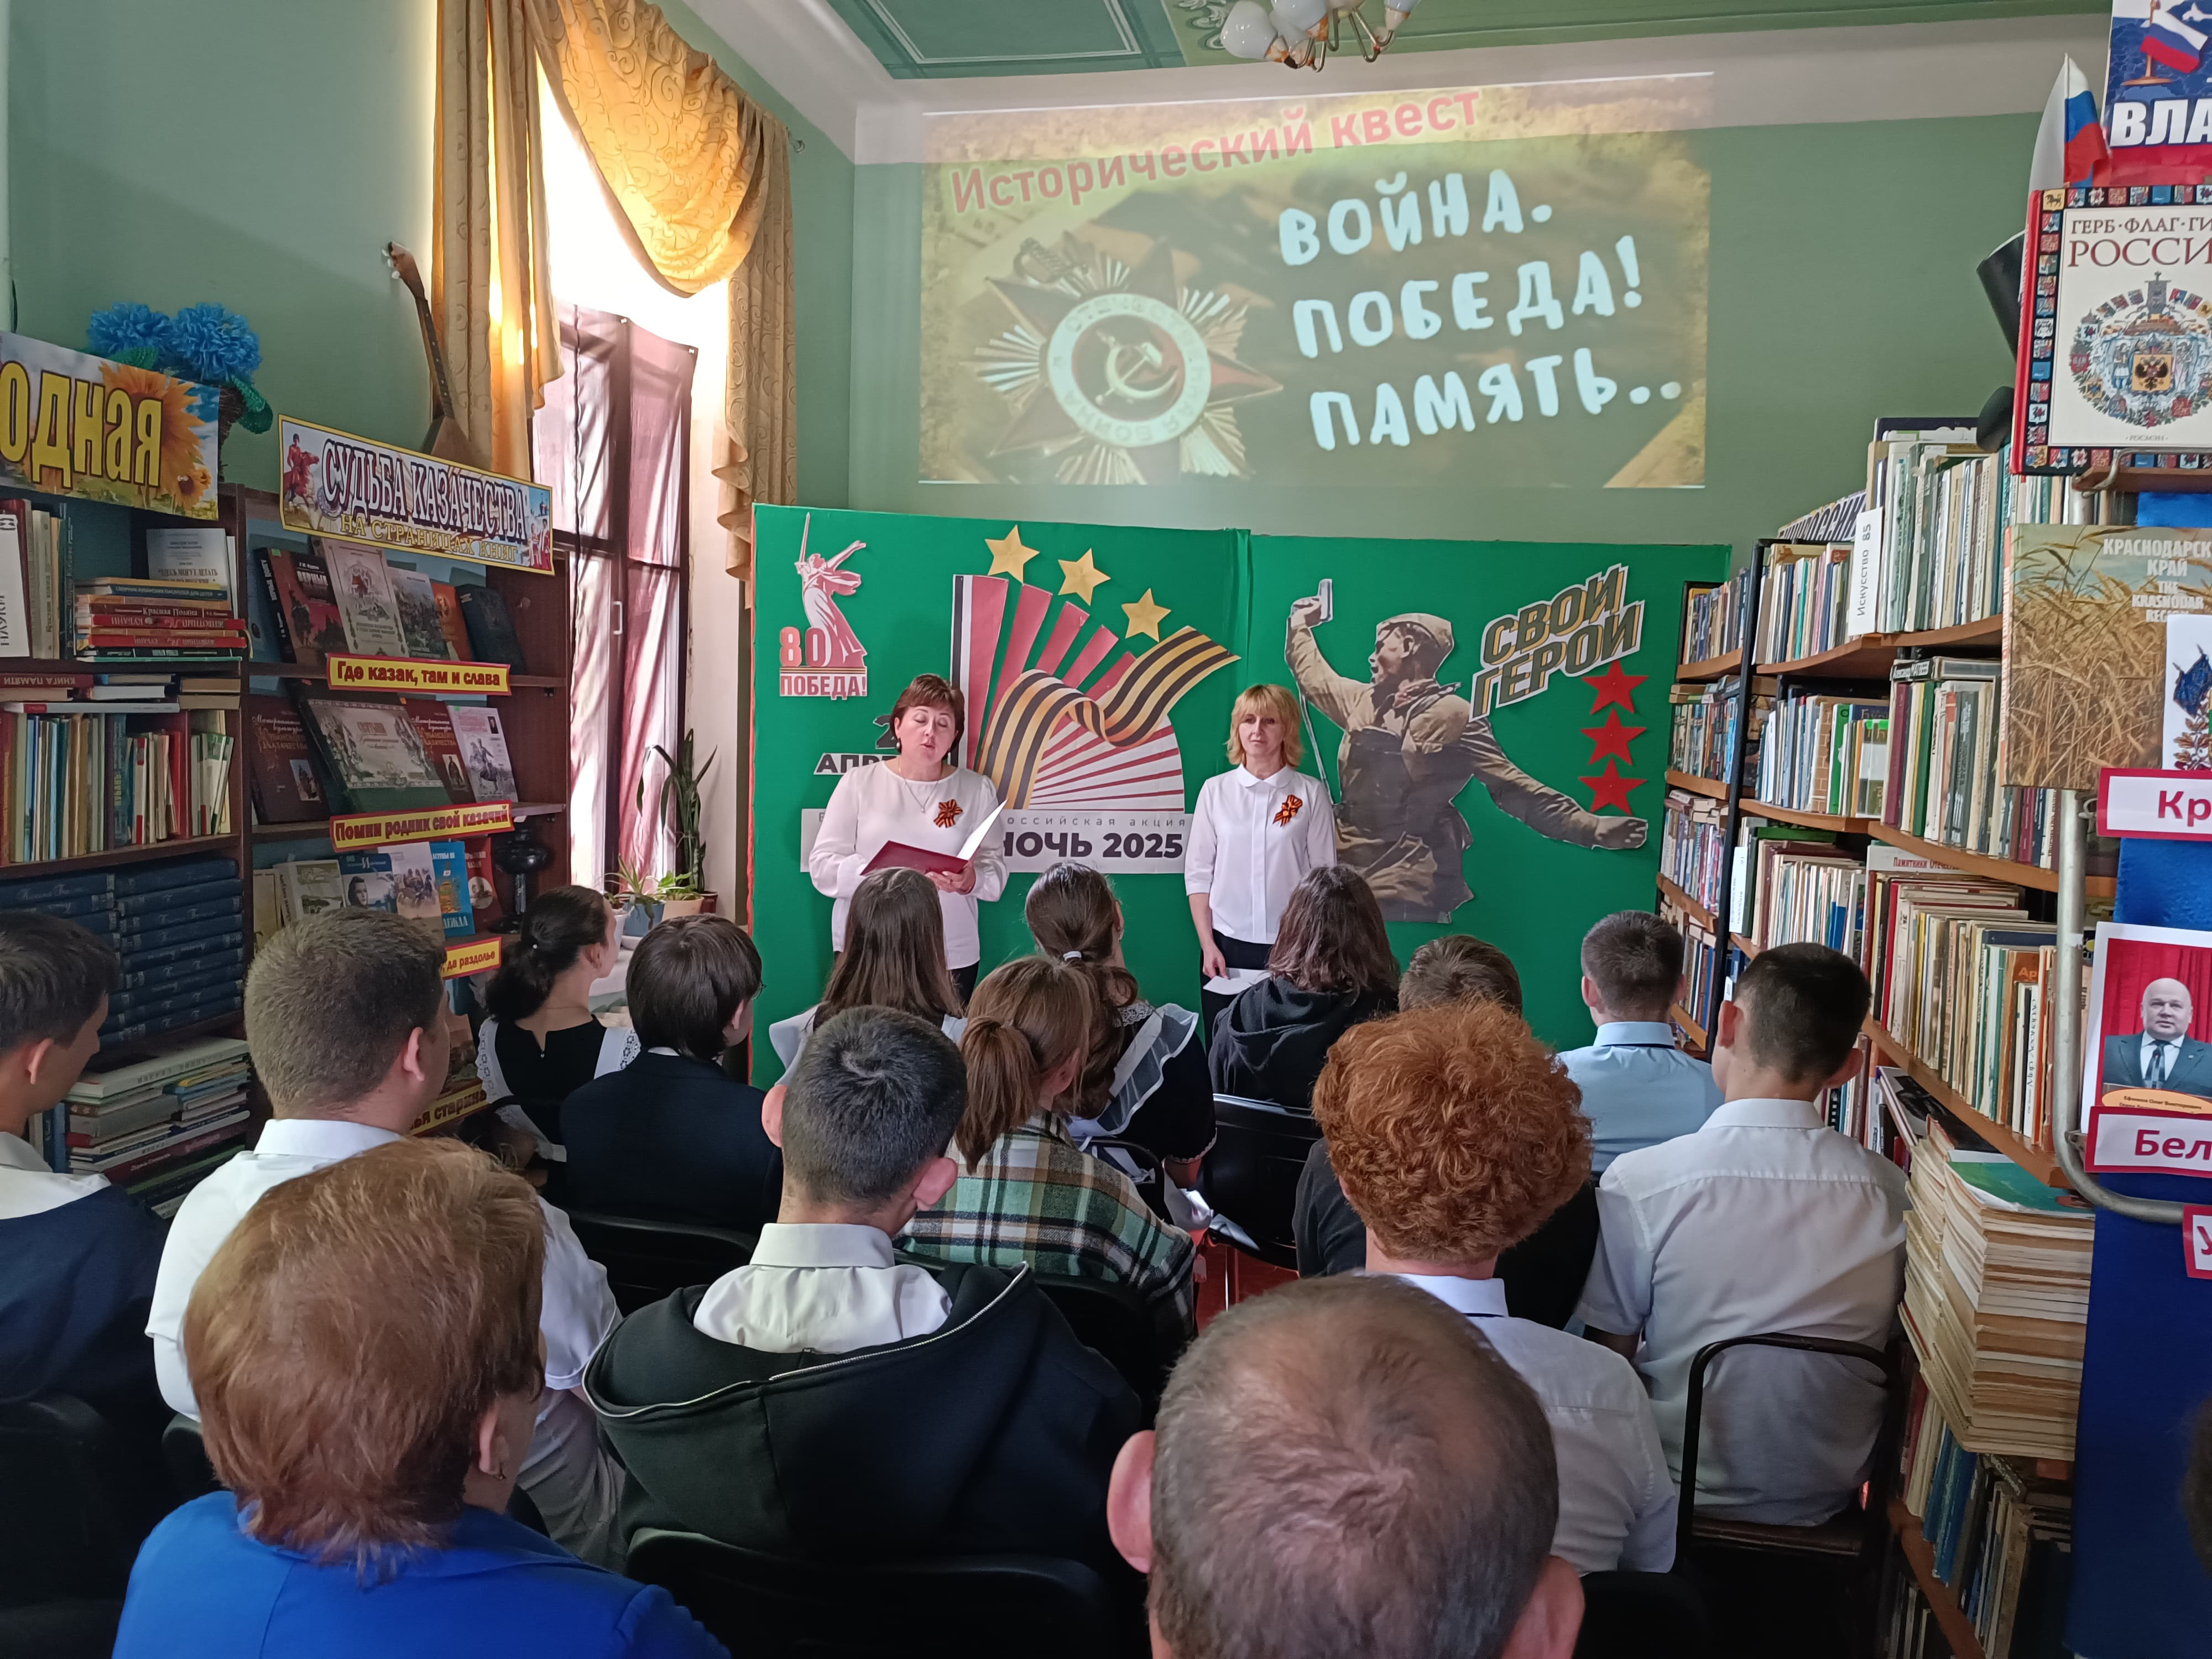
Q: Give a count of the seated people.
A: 15